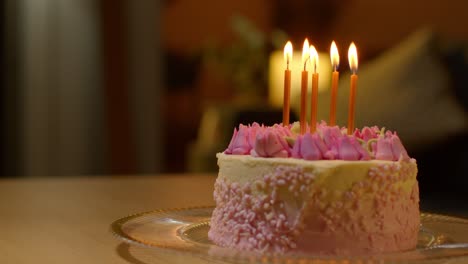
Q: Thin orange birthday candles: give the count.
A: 5